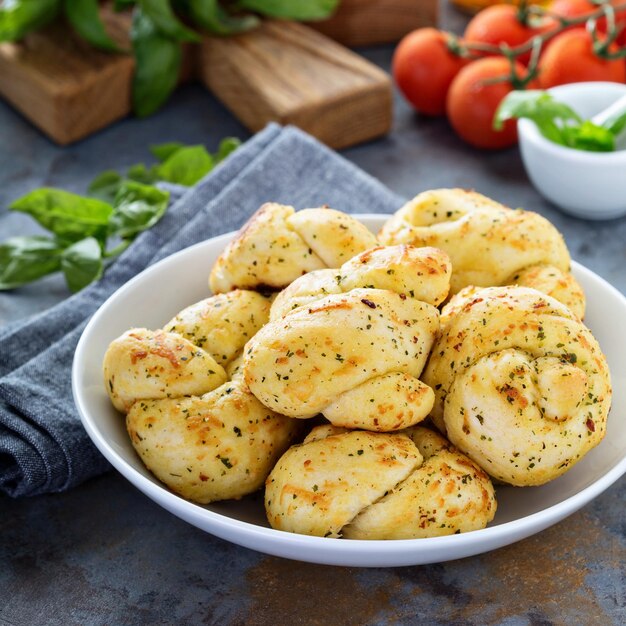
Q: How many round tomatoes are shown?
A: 5